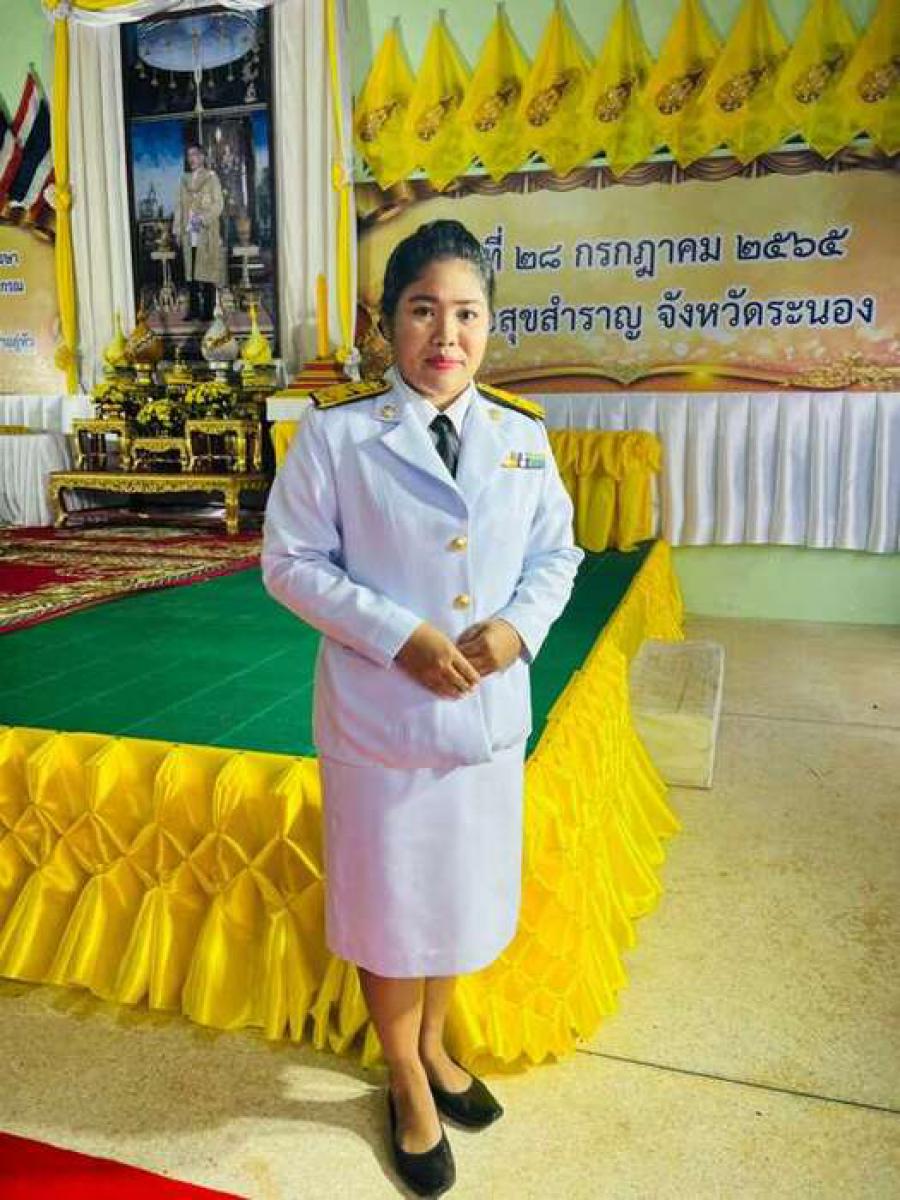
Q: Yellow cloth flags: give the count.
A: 9